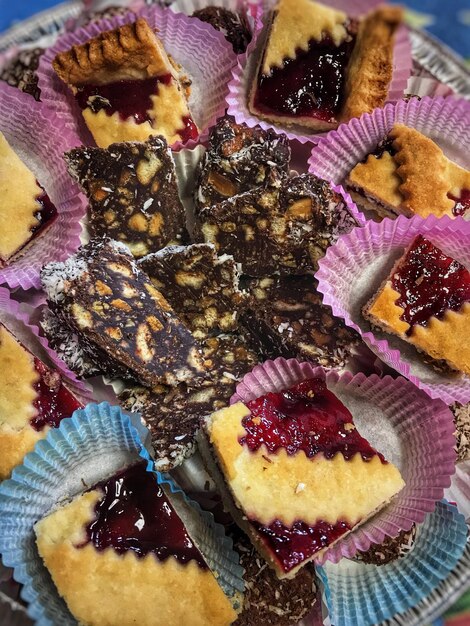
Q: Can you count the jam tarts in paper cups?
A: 8